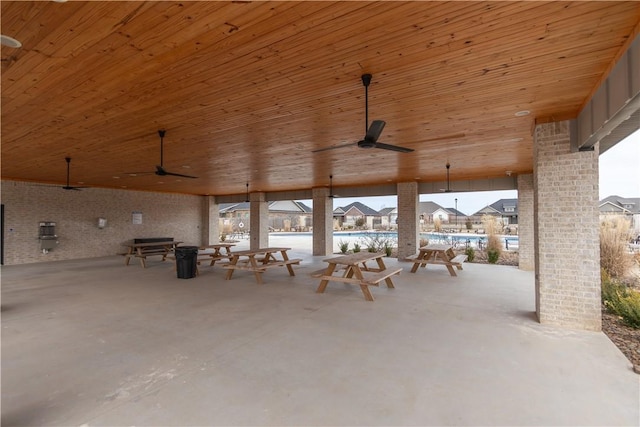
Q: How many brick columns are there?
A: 6